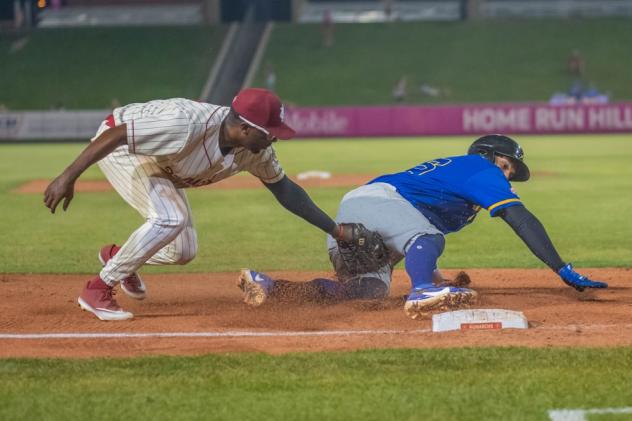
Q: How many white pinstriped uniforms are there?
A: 1